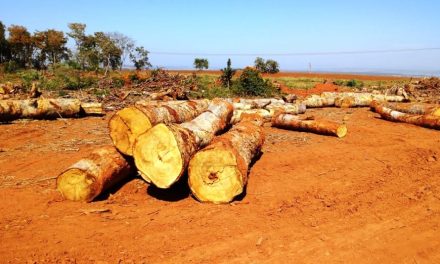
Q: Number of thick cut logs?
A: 4